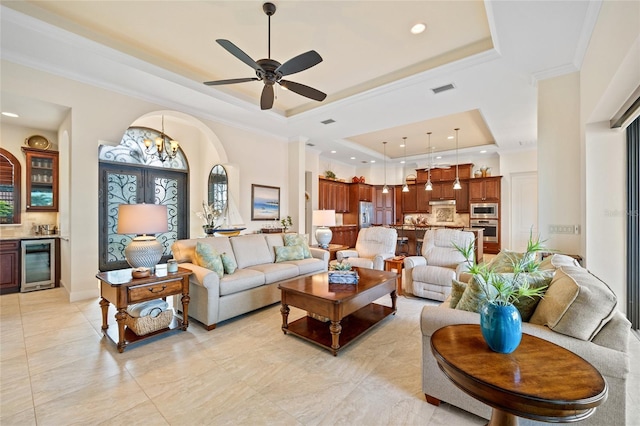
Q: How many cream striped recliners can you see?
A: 2